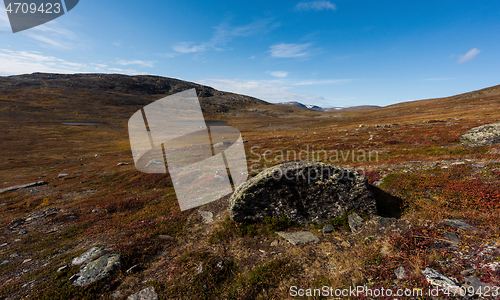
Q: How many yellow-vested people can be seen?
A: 0